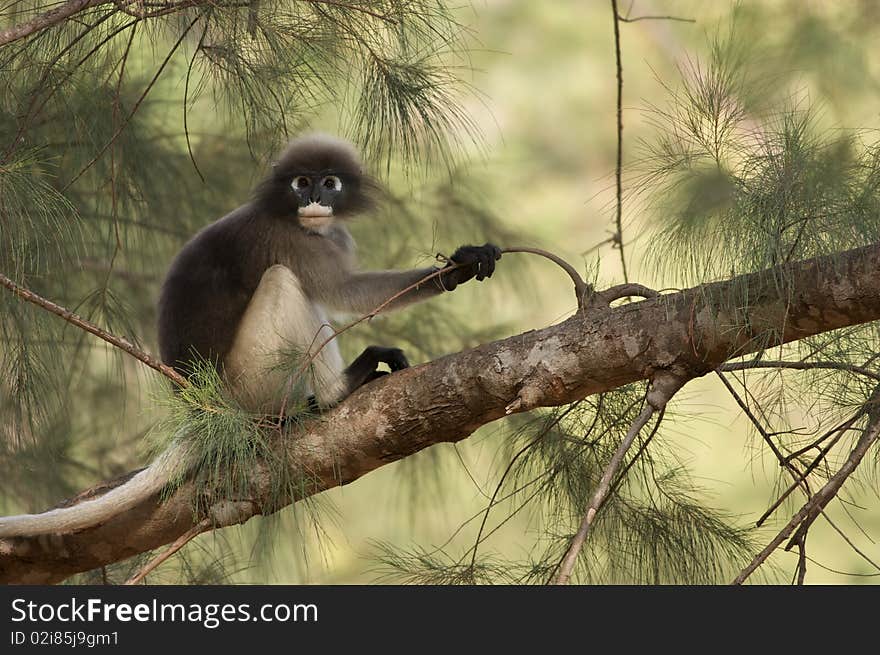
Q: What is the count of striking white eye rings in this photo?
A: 2